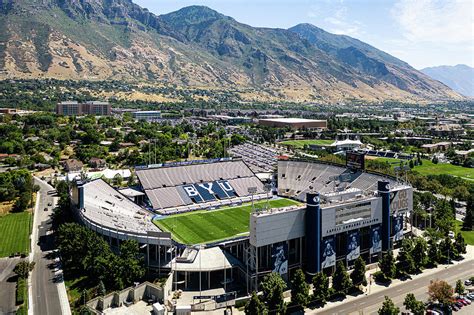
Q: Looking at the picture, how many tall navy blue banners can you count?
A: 5